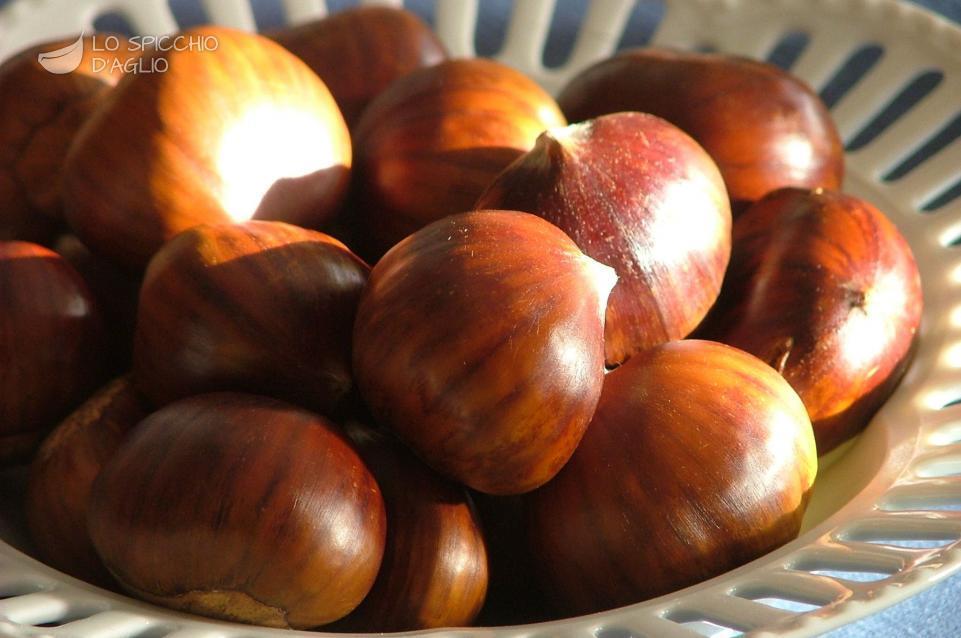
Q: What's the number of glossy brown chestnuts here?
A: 14